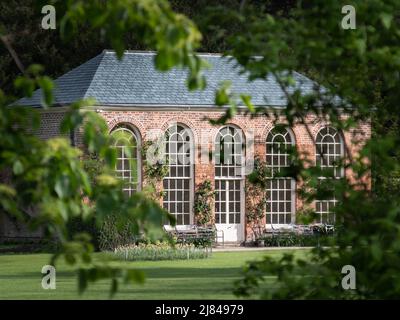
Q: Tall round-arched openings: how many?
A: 5